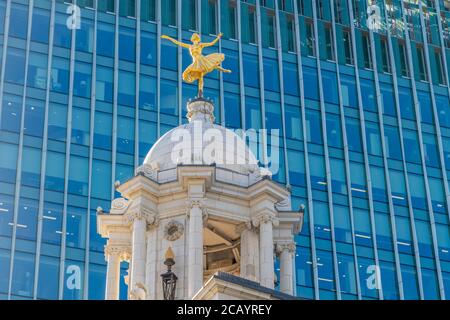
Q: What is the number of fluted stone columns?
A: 5